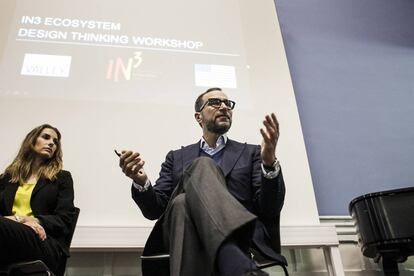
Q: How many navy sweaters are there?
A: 1